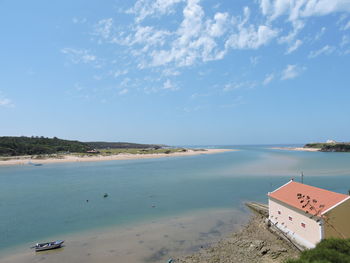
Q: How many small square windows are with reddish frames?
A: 3